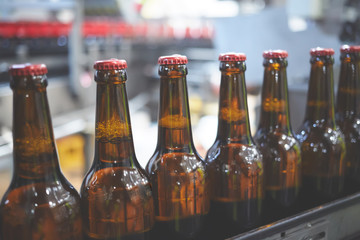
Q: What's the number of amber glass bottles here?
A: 7